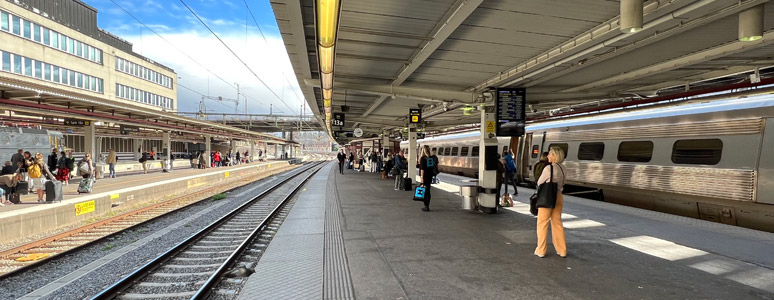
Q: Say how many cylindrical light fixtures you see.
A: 2